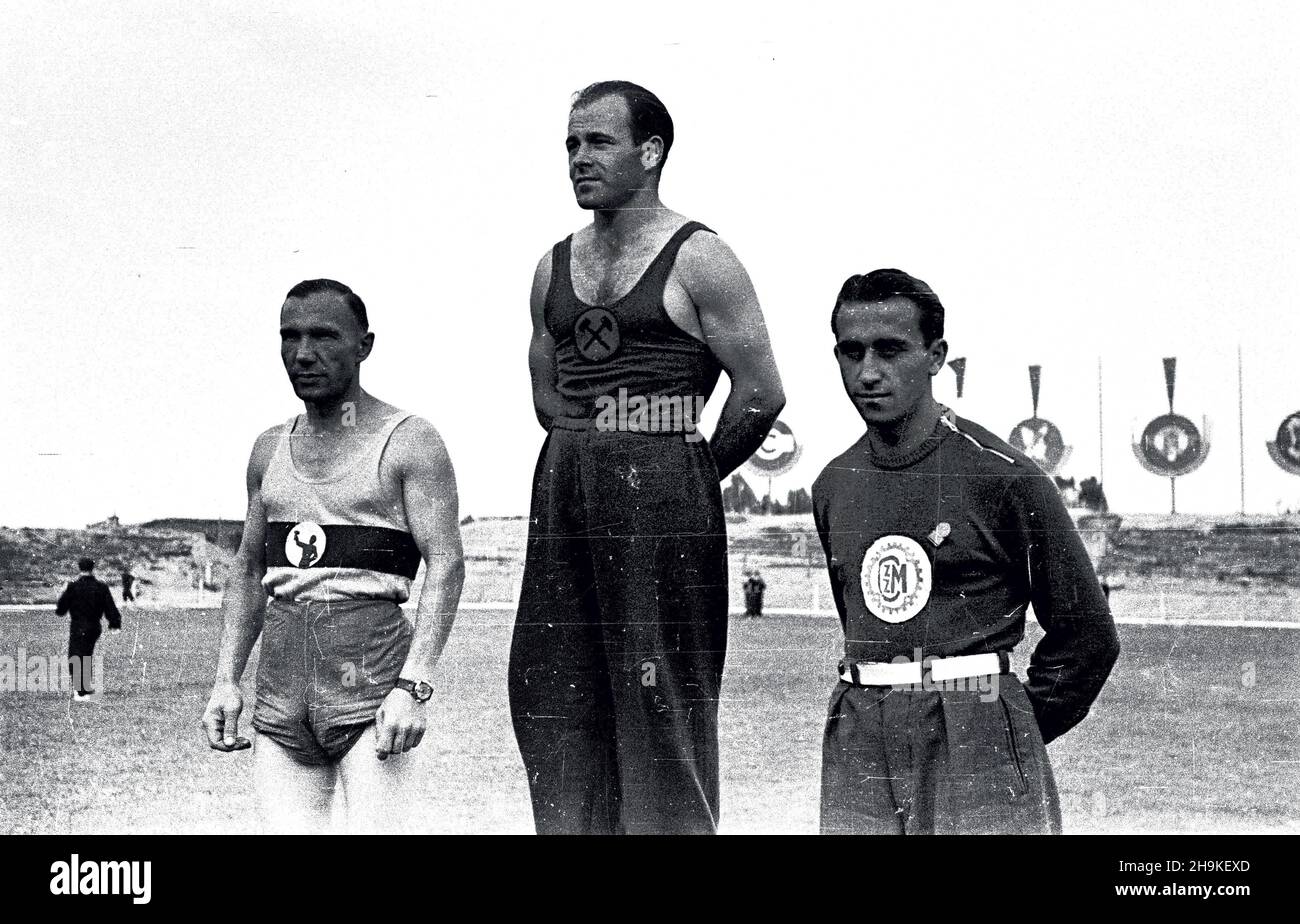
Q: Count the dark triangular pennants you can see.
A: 3